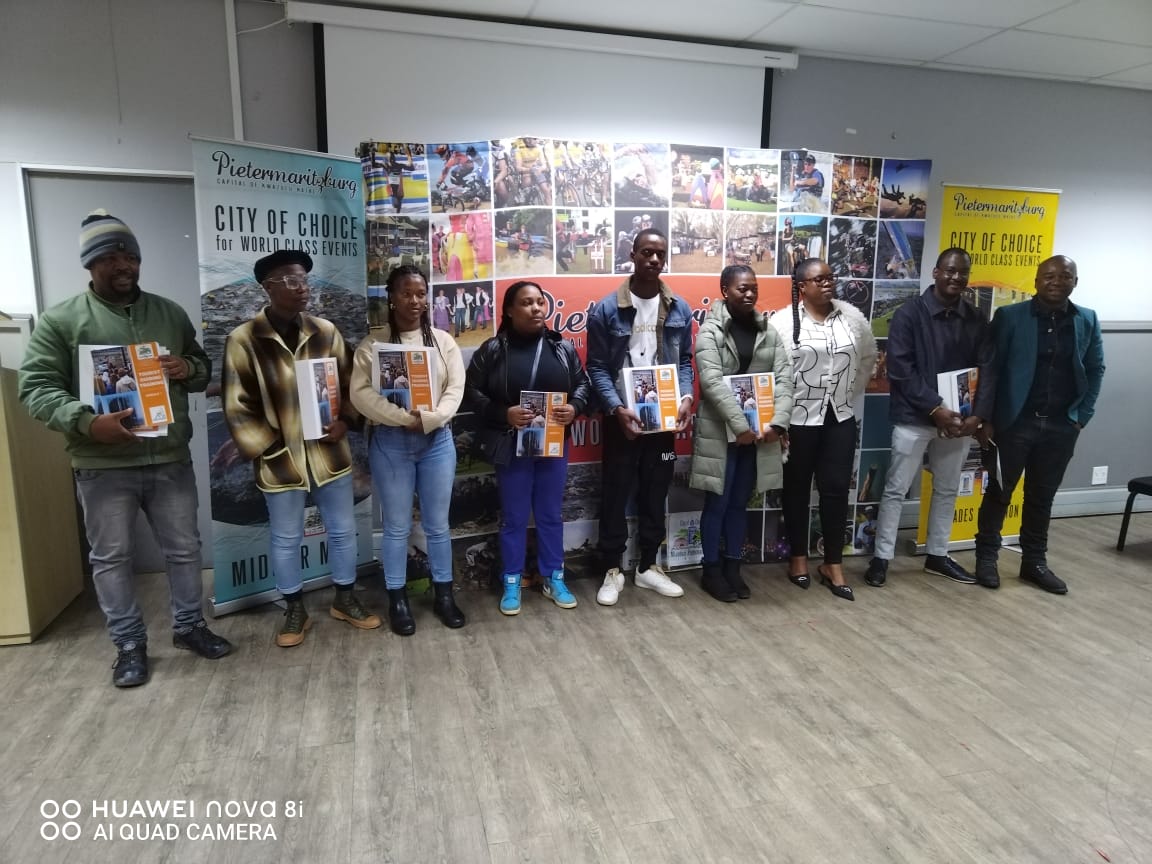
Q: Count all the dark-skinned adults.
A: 9